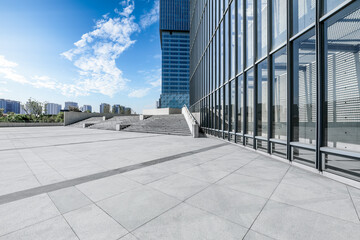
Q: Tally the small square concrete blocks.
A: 4